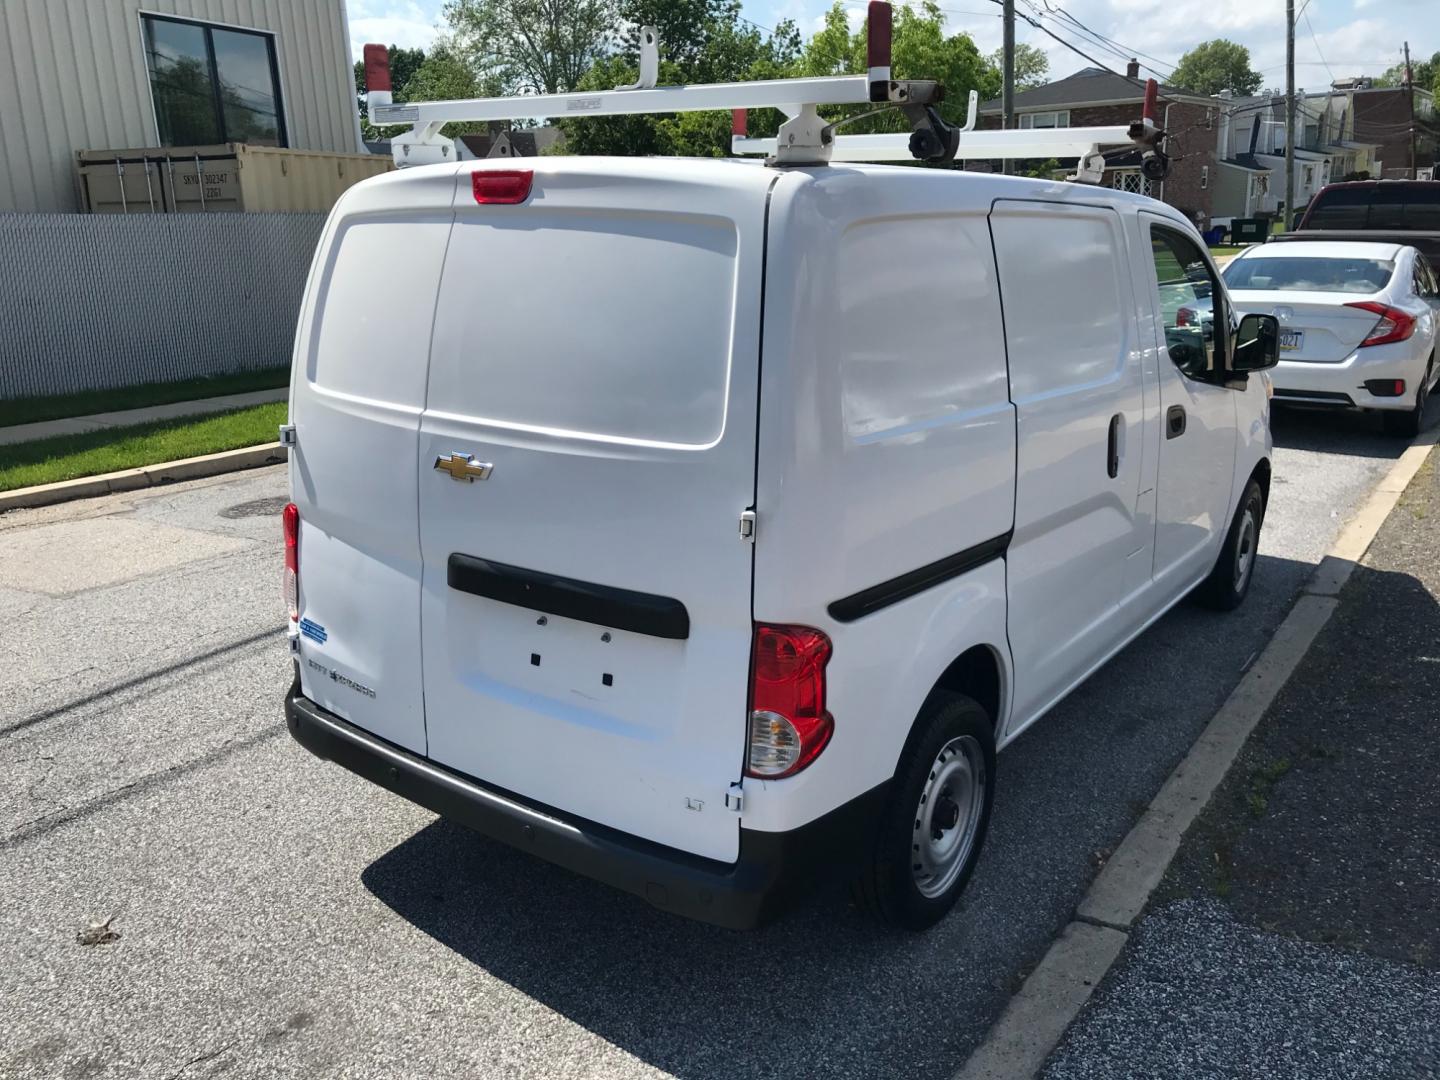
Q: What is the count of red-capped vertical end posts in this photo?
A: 4